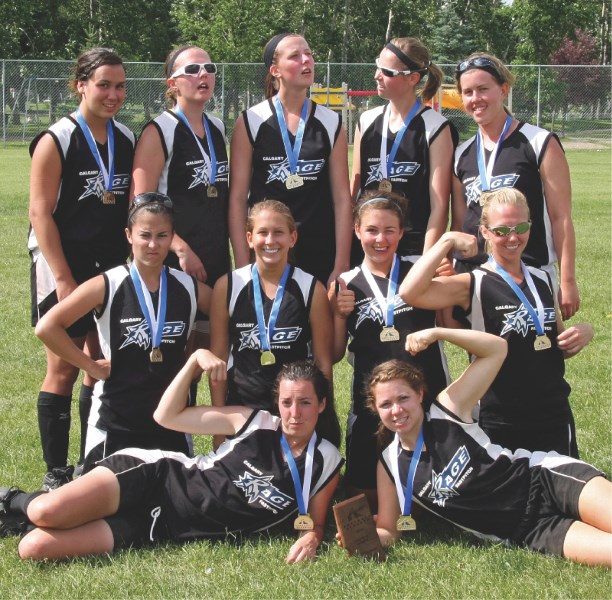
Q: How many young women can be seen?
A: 11